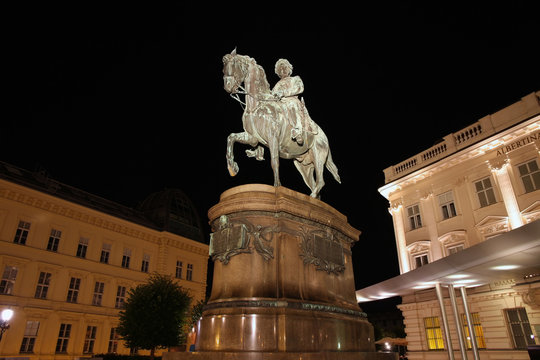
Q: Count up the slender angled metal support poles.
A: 3